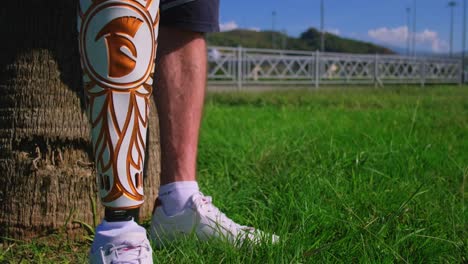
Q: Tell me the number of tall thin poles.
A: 6